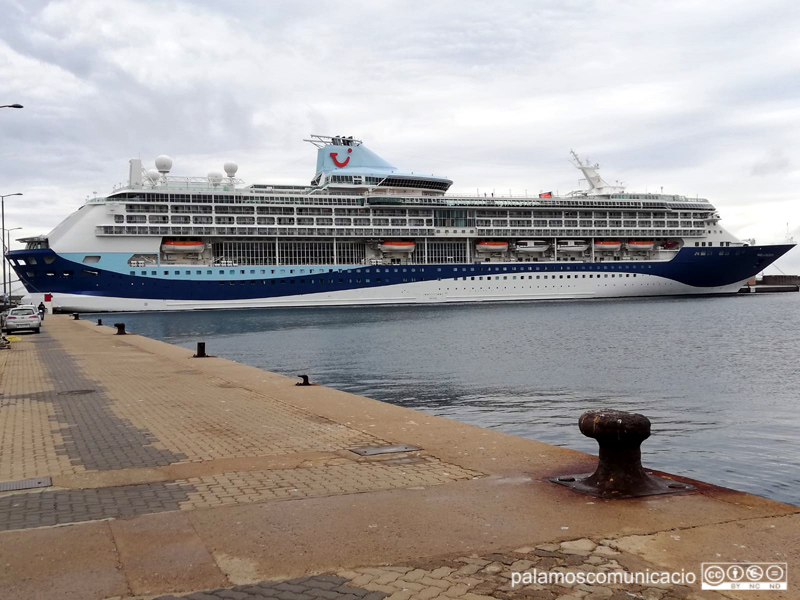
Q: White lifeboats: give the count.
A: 2